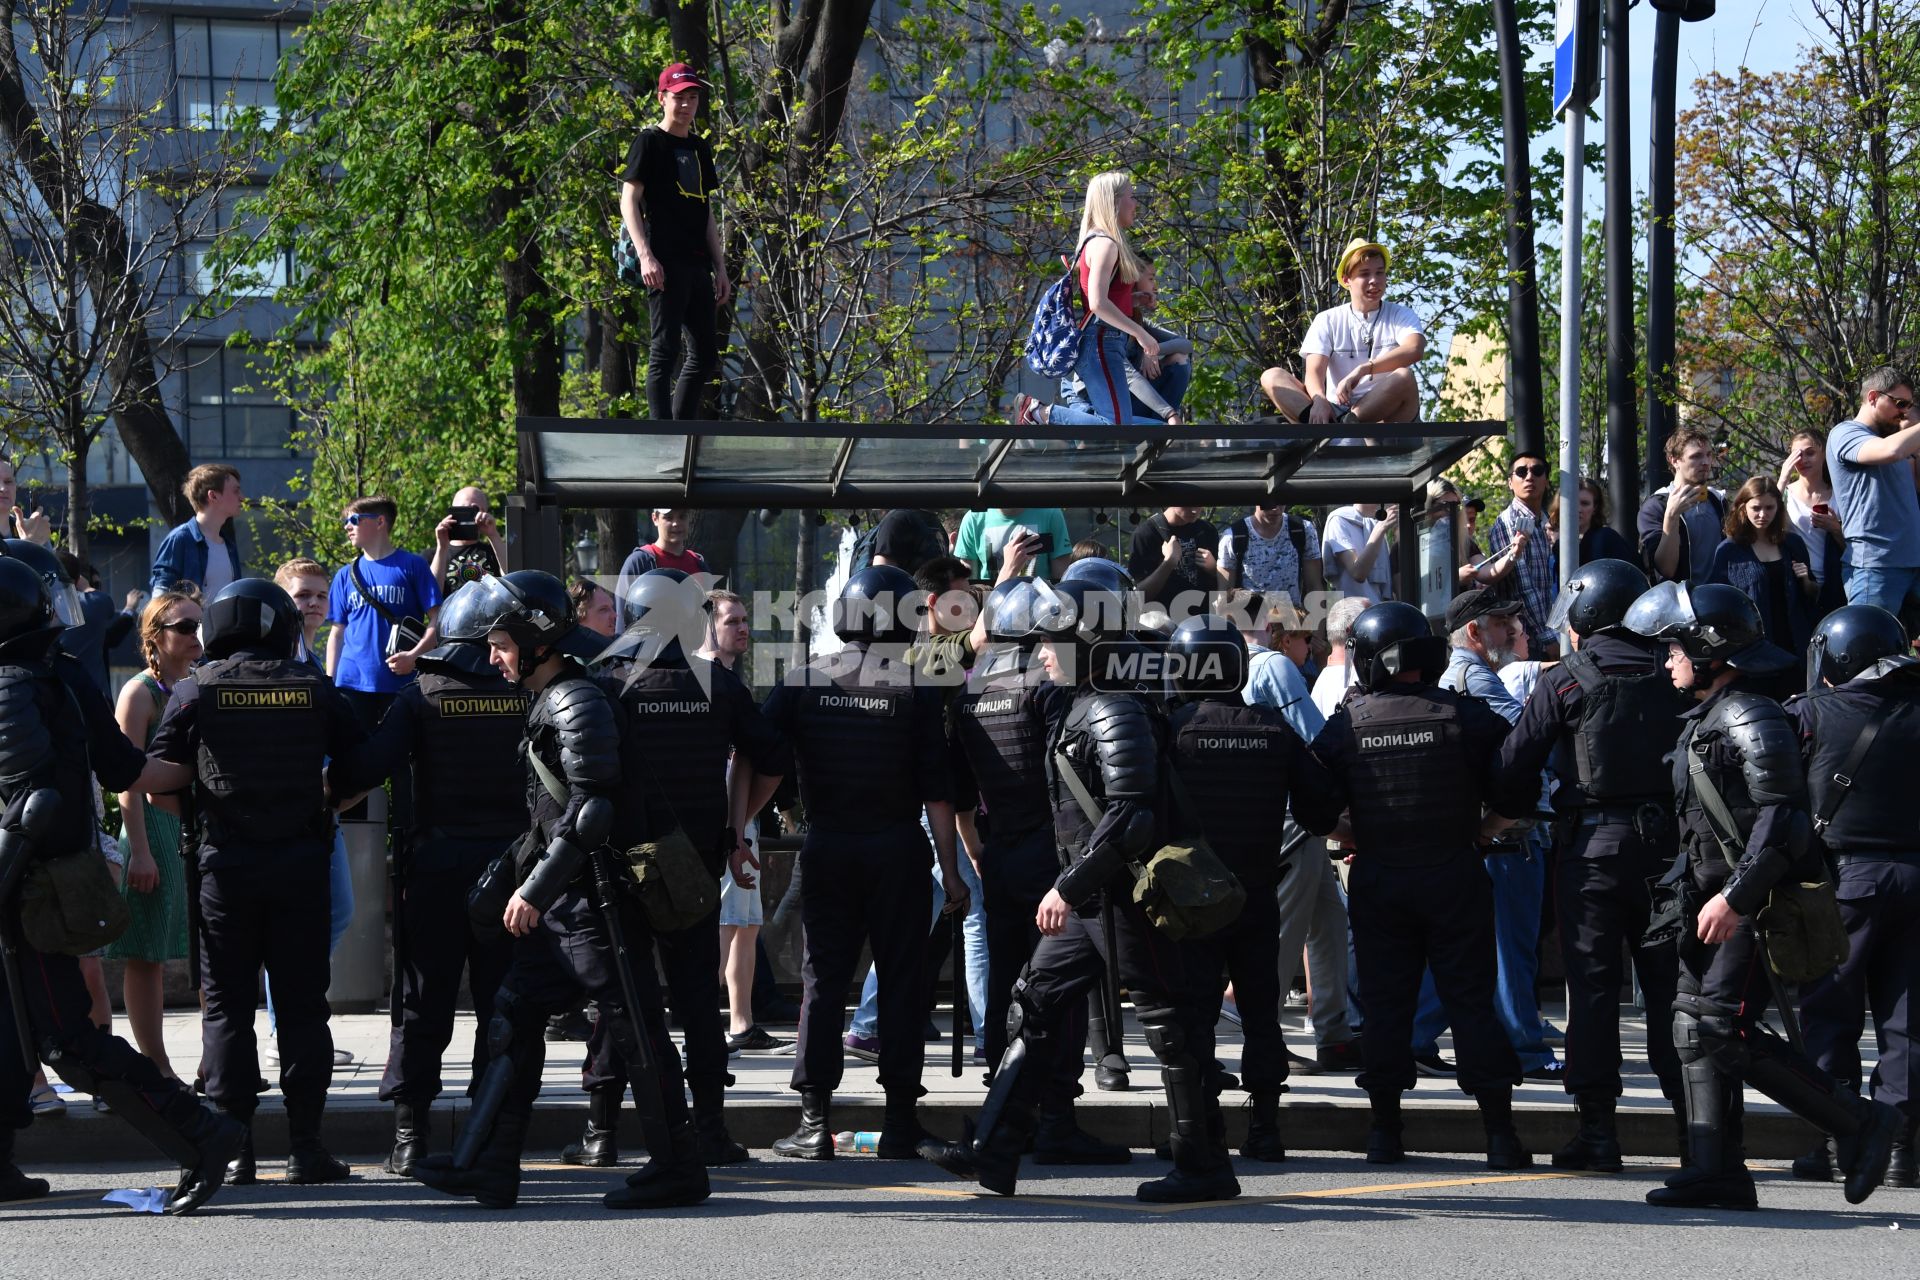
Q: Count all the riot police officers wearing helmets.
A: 15